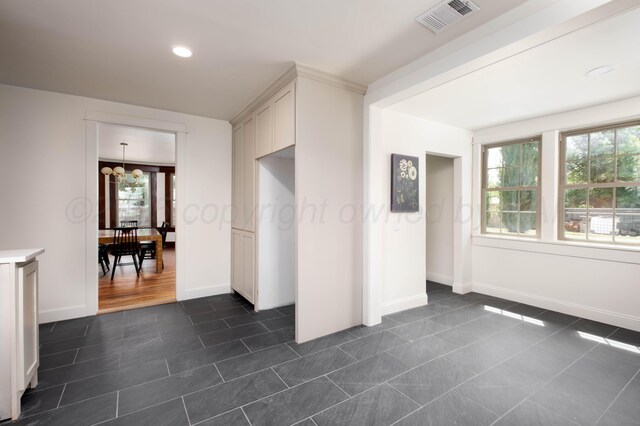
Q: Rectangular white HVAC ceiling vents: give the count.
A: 1